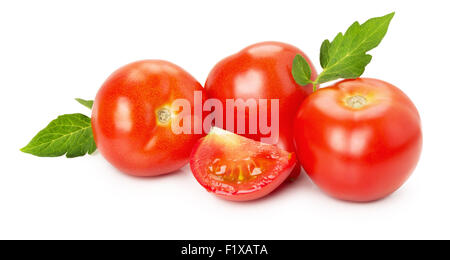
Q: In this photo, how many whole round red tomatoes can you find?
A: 3